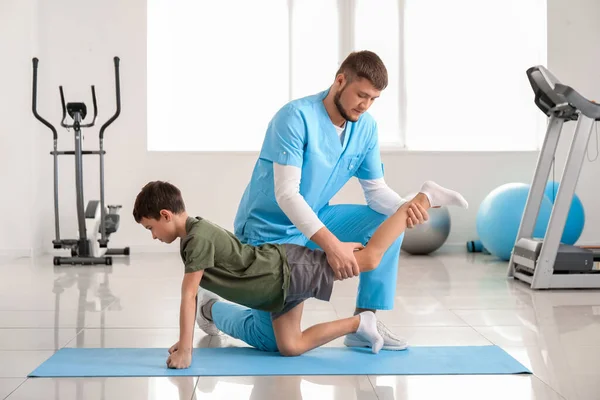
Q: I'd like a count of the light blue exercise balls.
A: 2